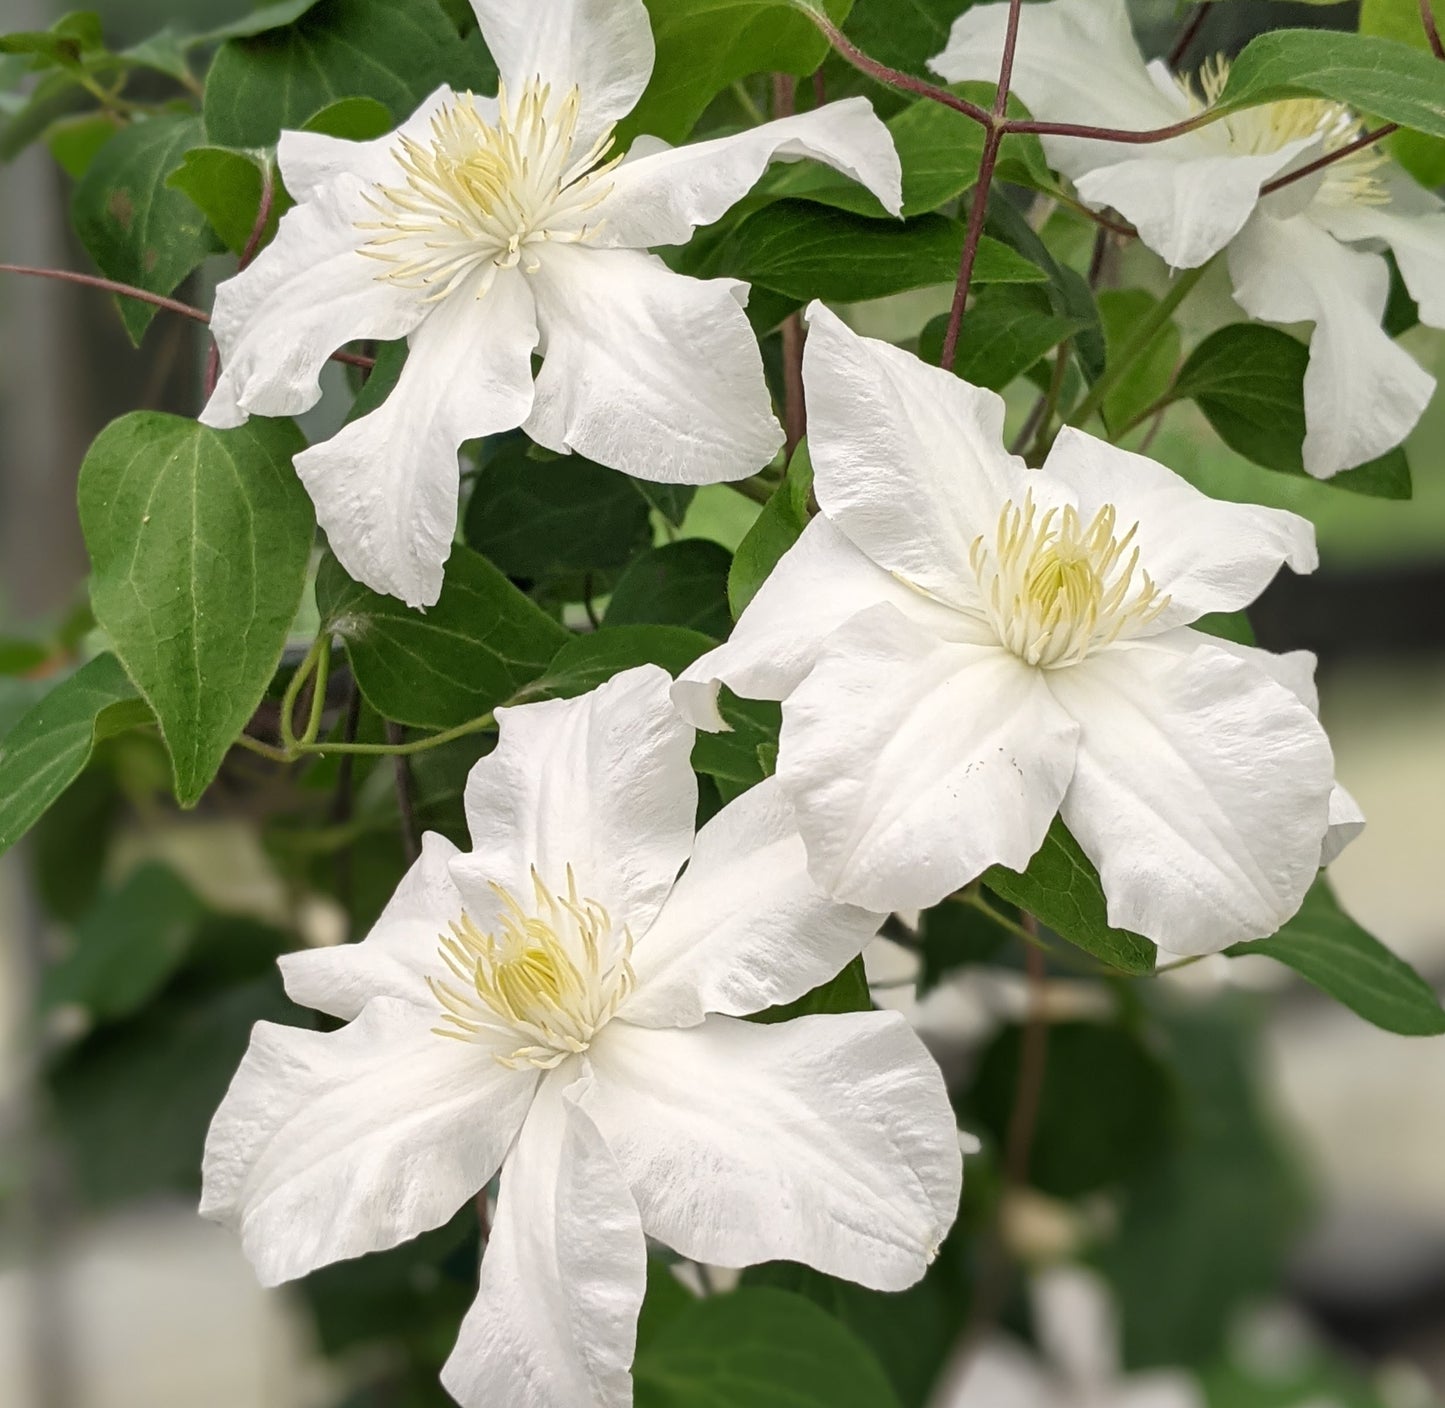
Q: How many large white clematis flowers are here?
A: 4